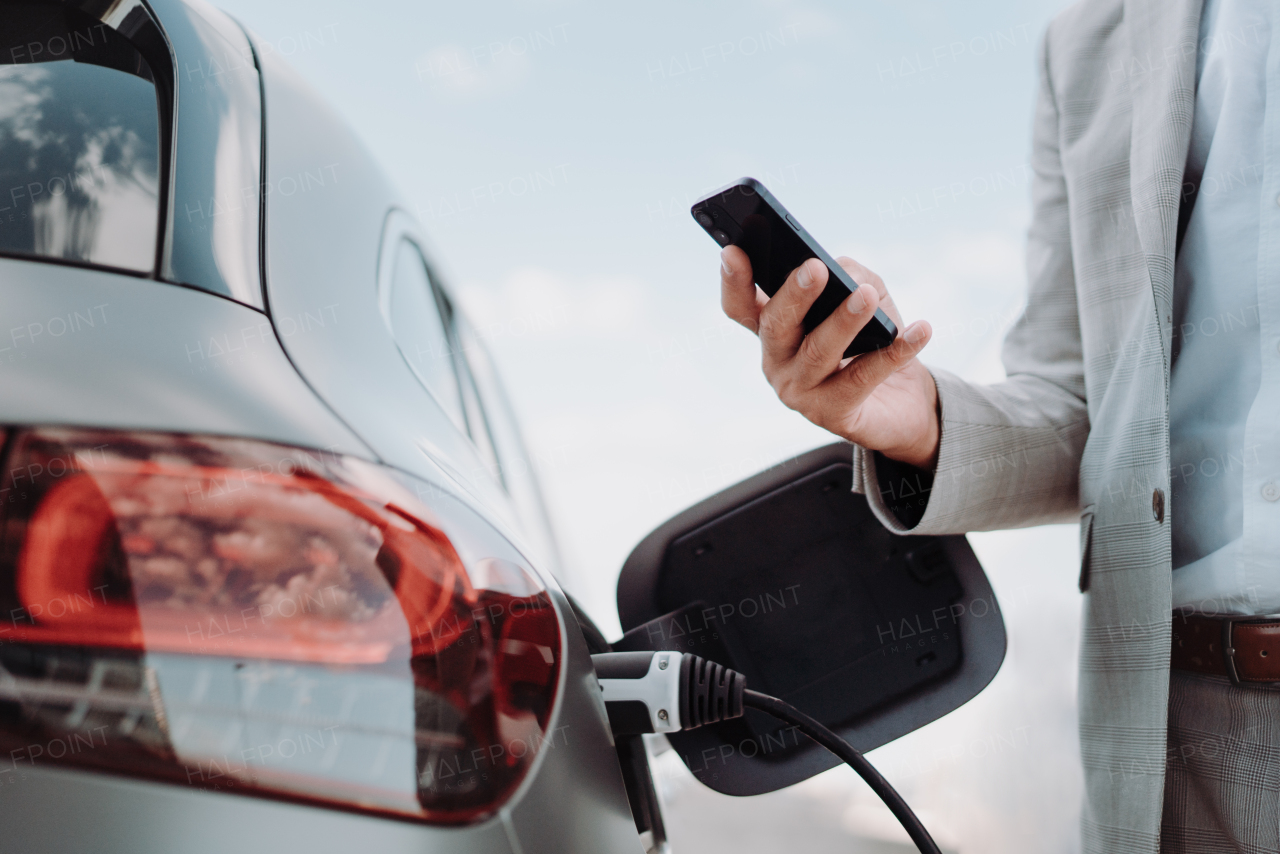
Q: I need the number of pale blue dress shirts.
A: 1